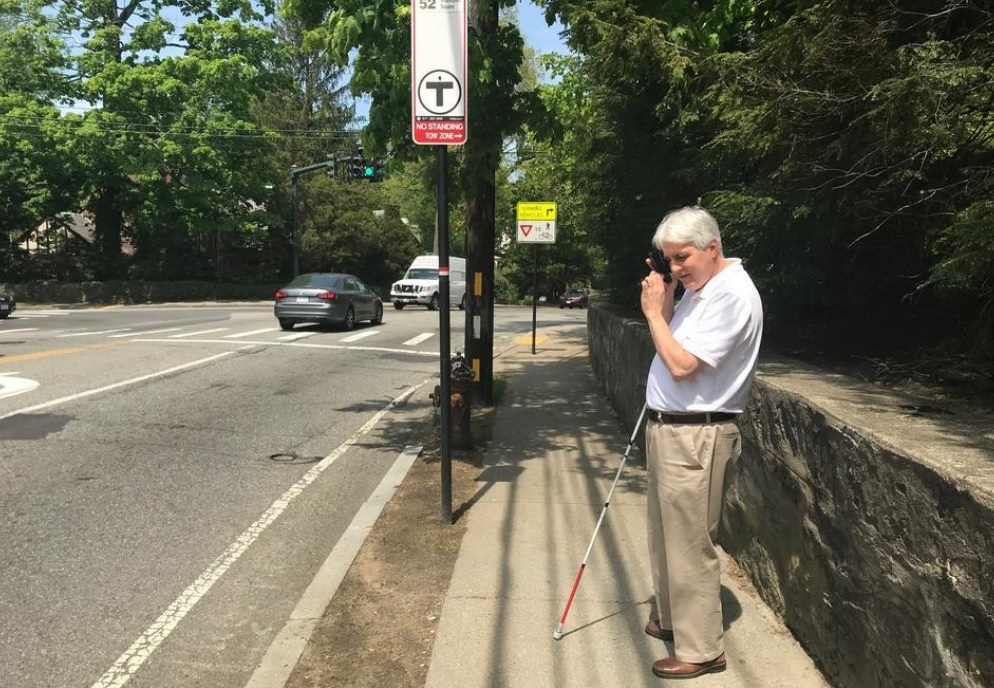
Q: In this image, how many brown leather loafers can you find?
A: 2